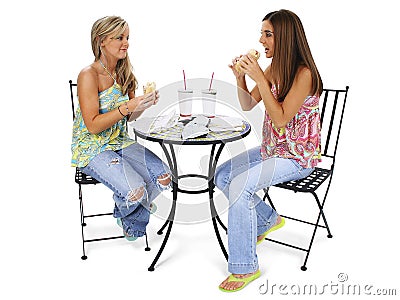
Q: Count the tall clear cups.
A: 2